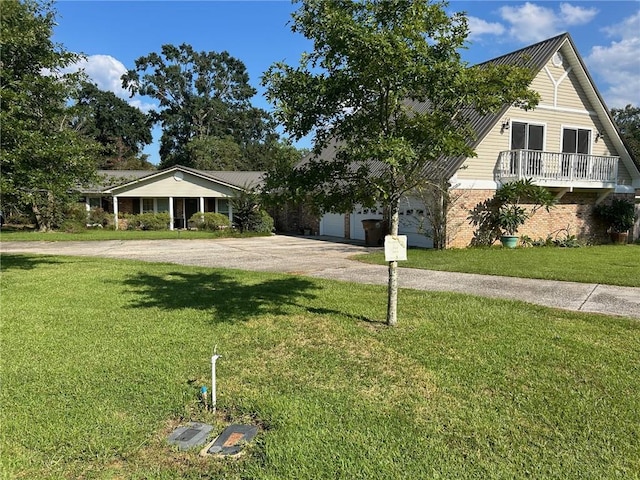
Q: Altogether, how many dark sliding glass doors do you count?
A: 2